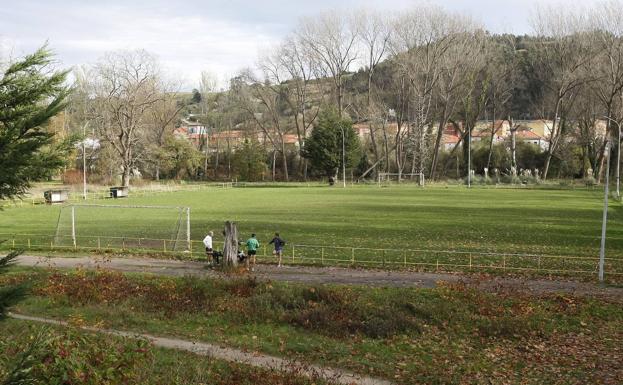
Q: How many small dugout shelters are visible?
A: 2